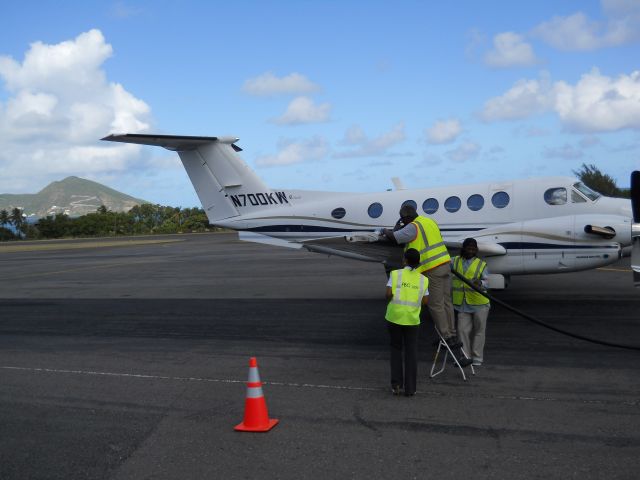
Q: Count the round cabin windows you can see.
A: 7